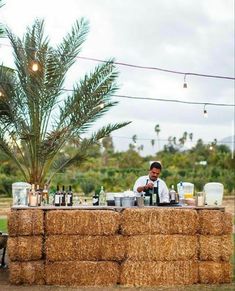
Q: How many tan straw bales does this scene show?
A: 12